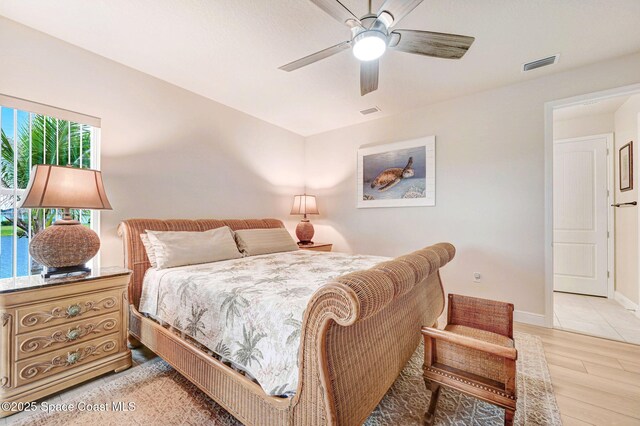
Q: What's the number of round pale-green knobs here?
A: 3